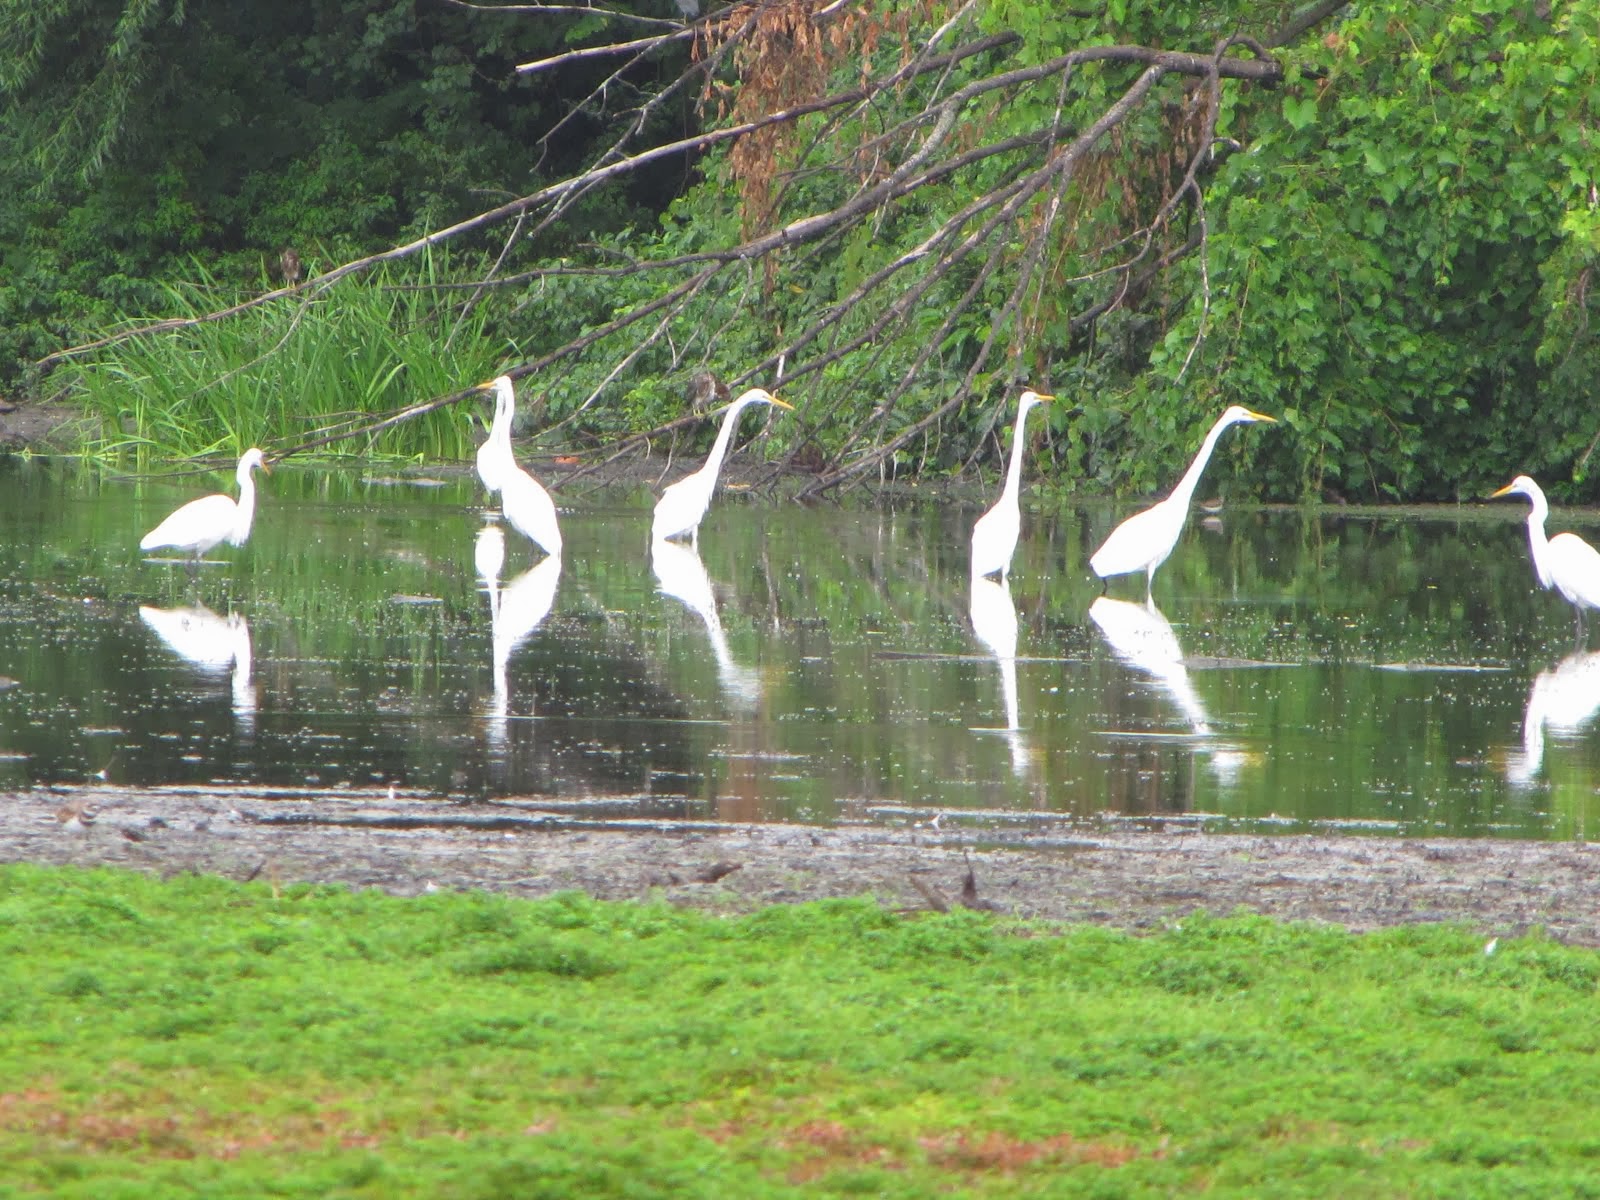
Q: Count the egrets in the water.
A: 7